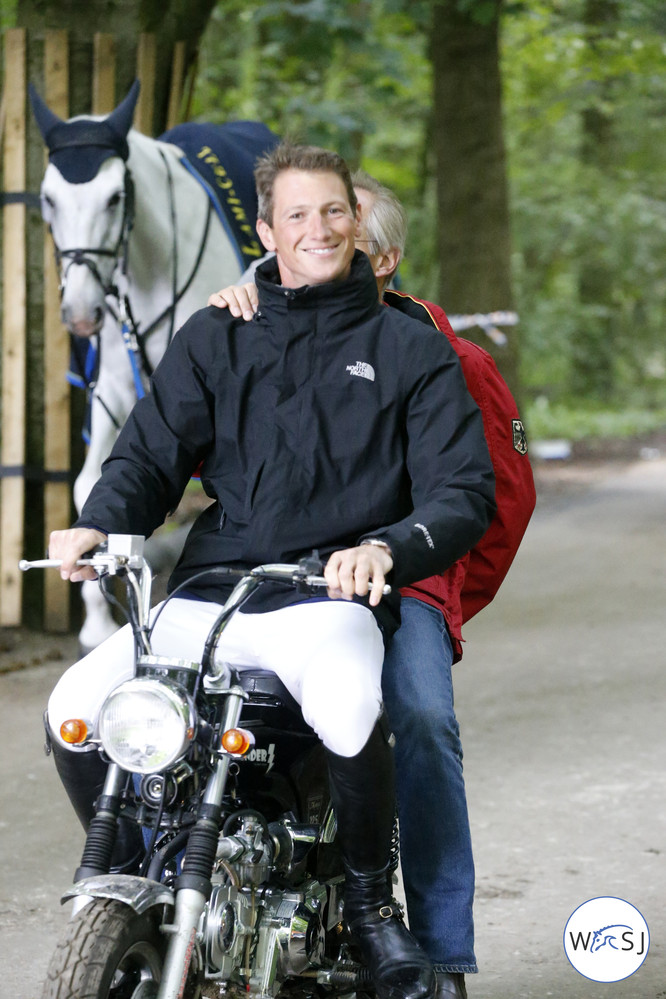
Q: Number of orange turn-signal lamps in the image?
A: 2